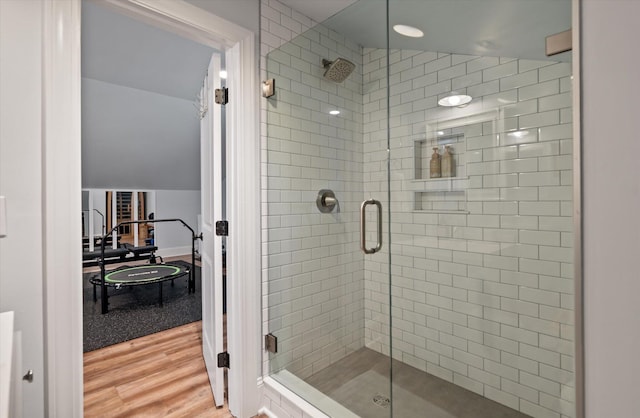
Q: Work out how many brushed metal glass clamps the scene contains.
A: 3